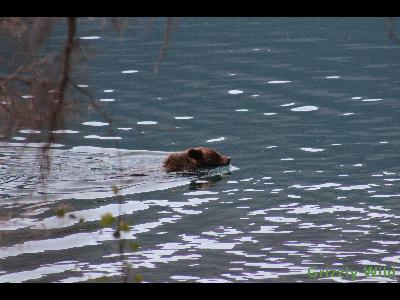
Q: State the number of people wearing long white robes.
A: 0